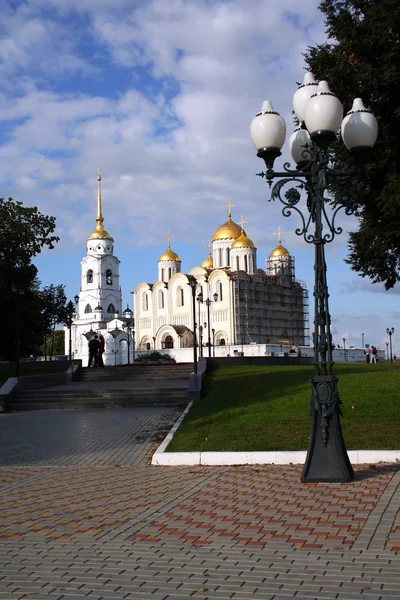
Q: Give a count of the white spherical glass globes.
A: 5